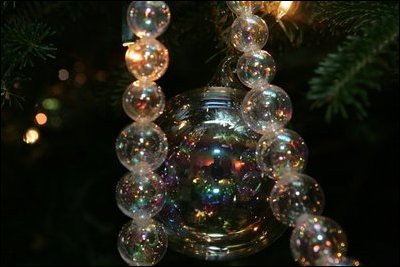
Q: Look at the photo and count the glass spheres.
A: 15